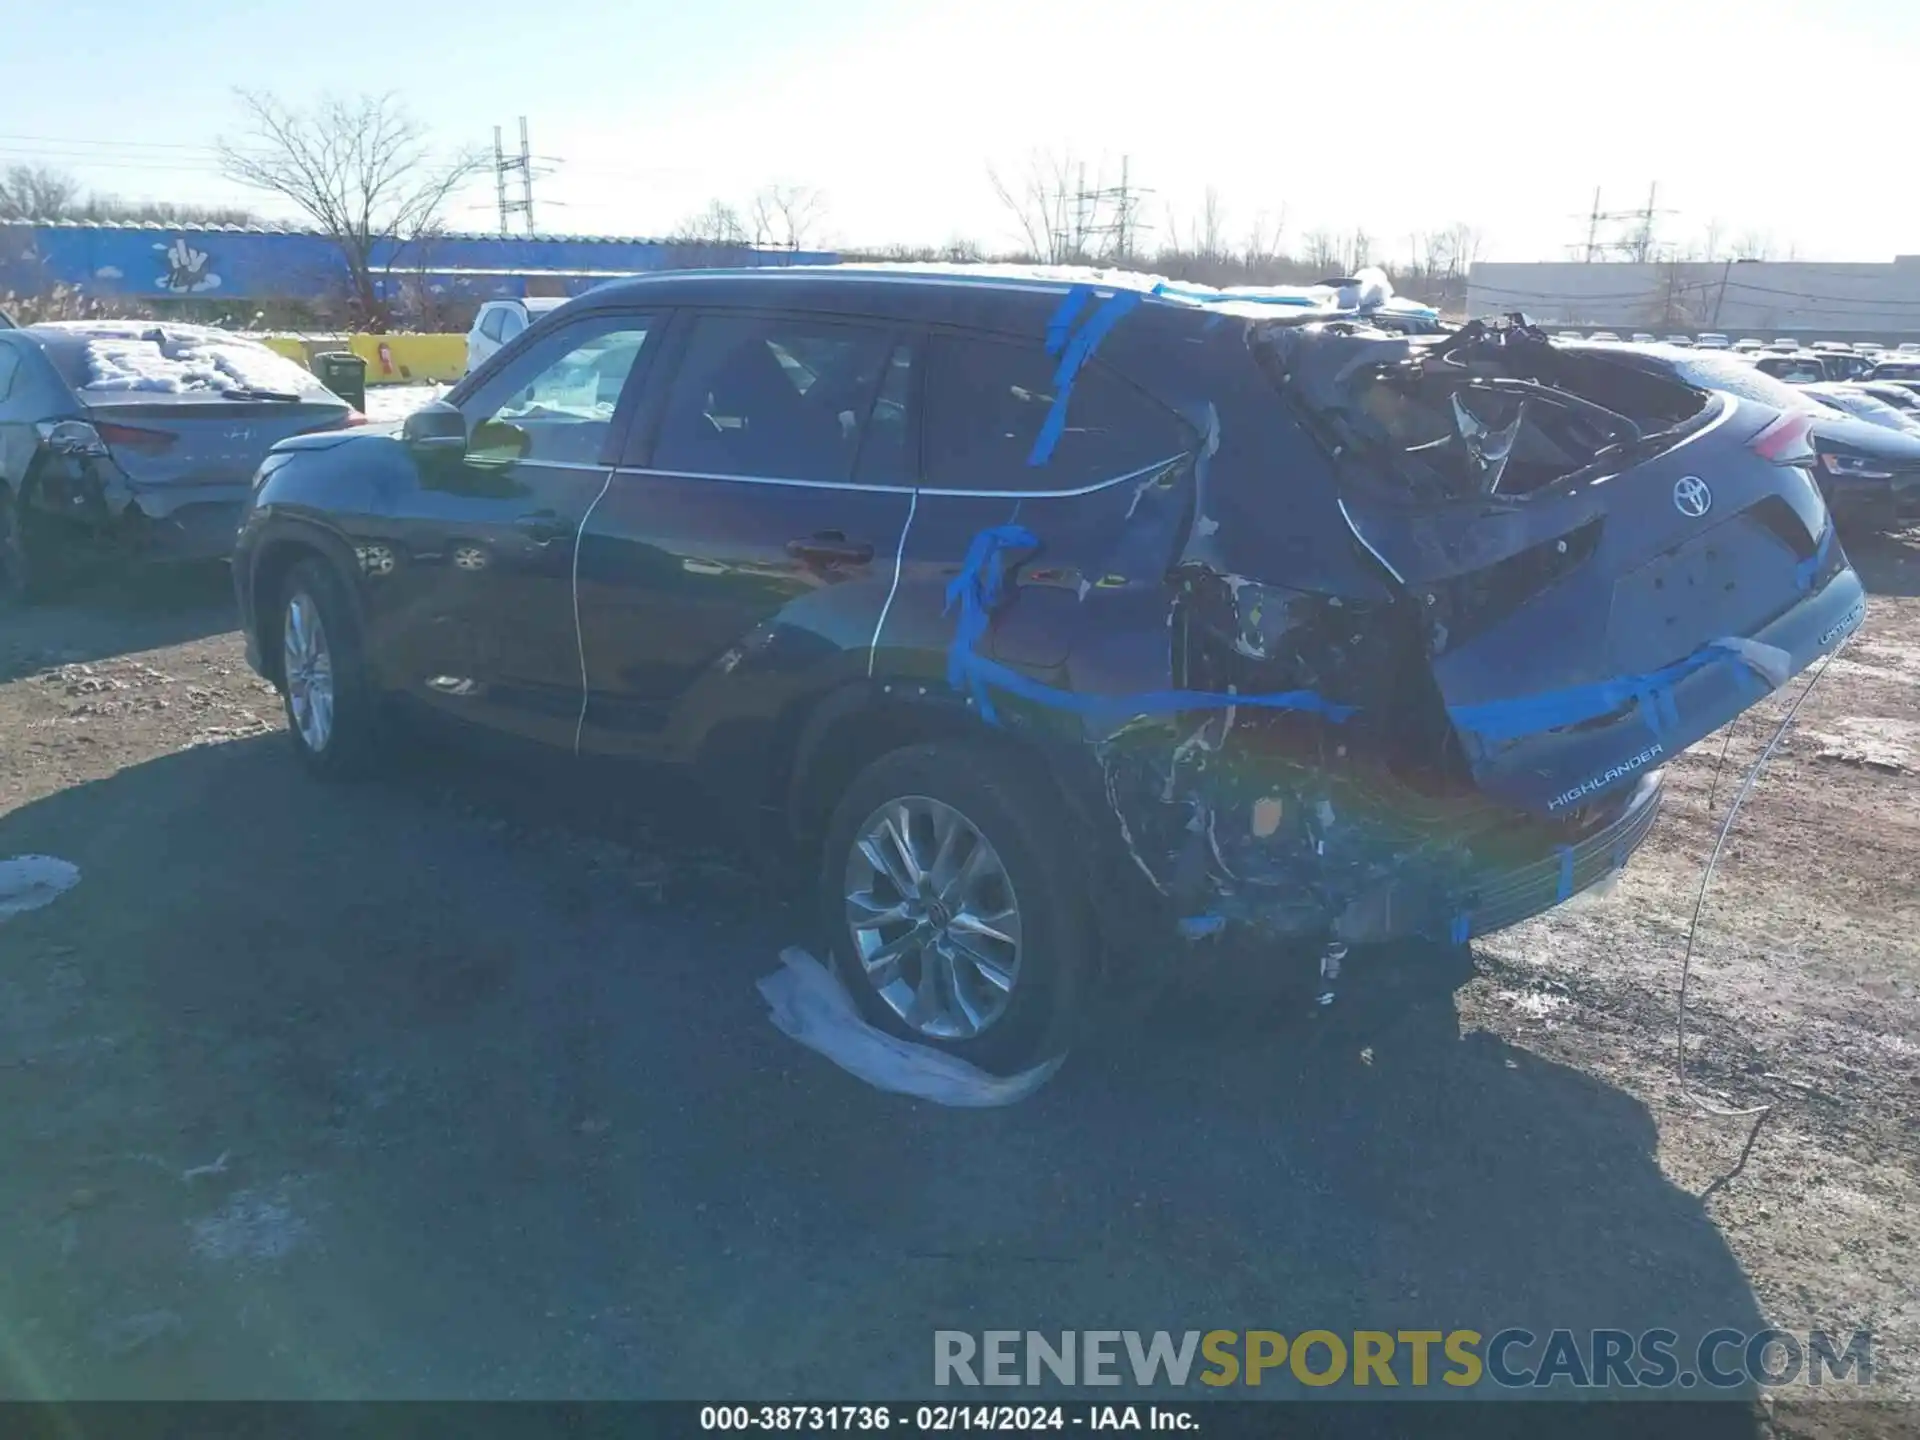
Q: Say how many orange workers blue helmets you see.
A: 0